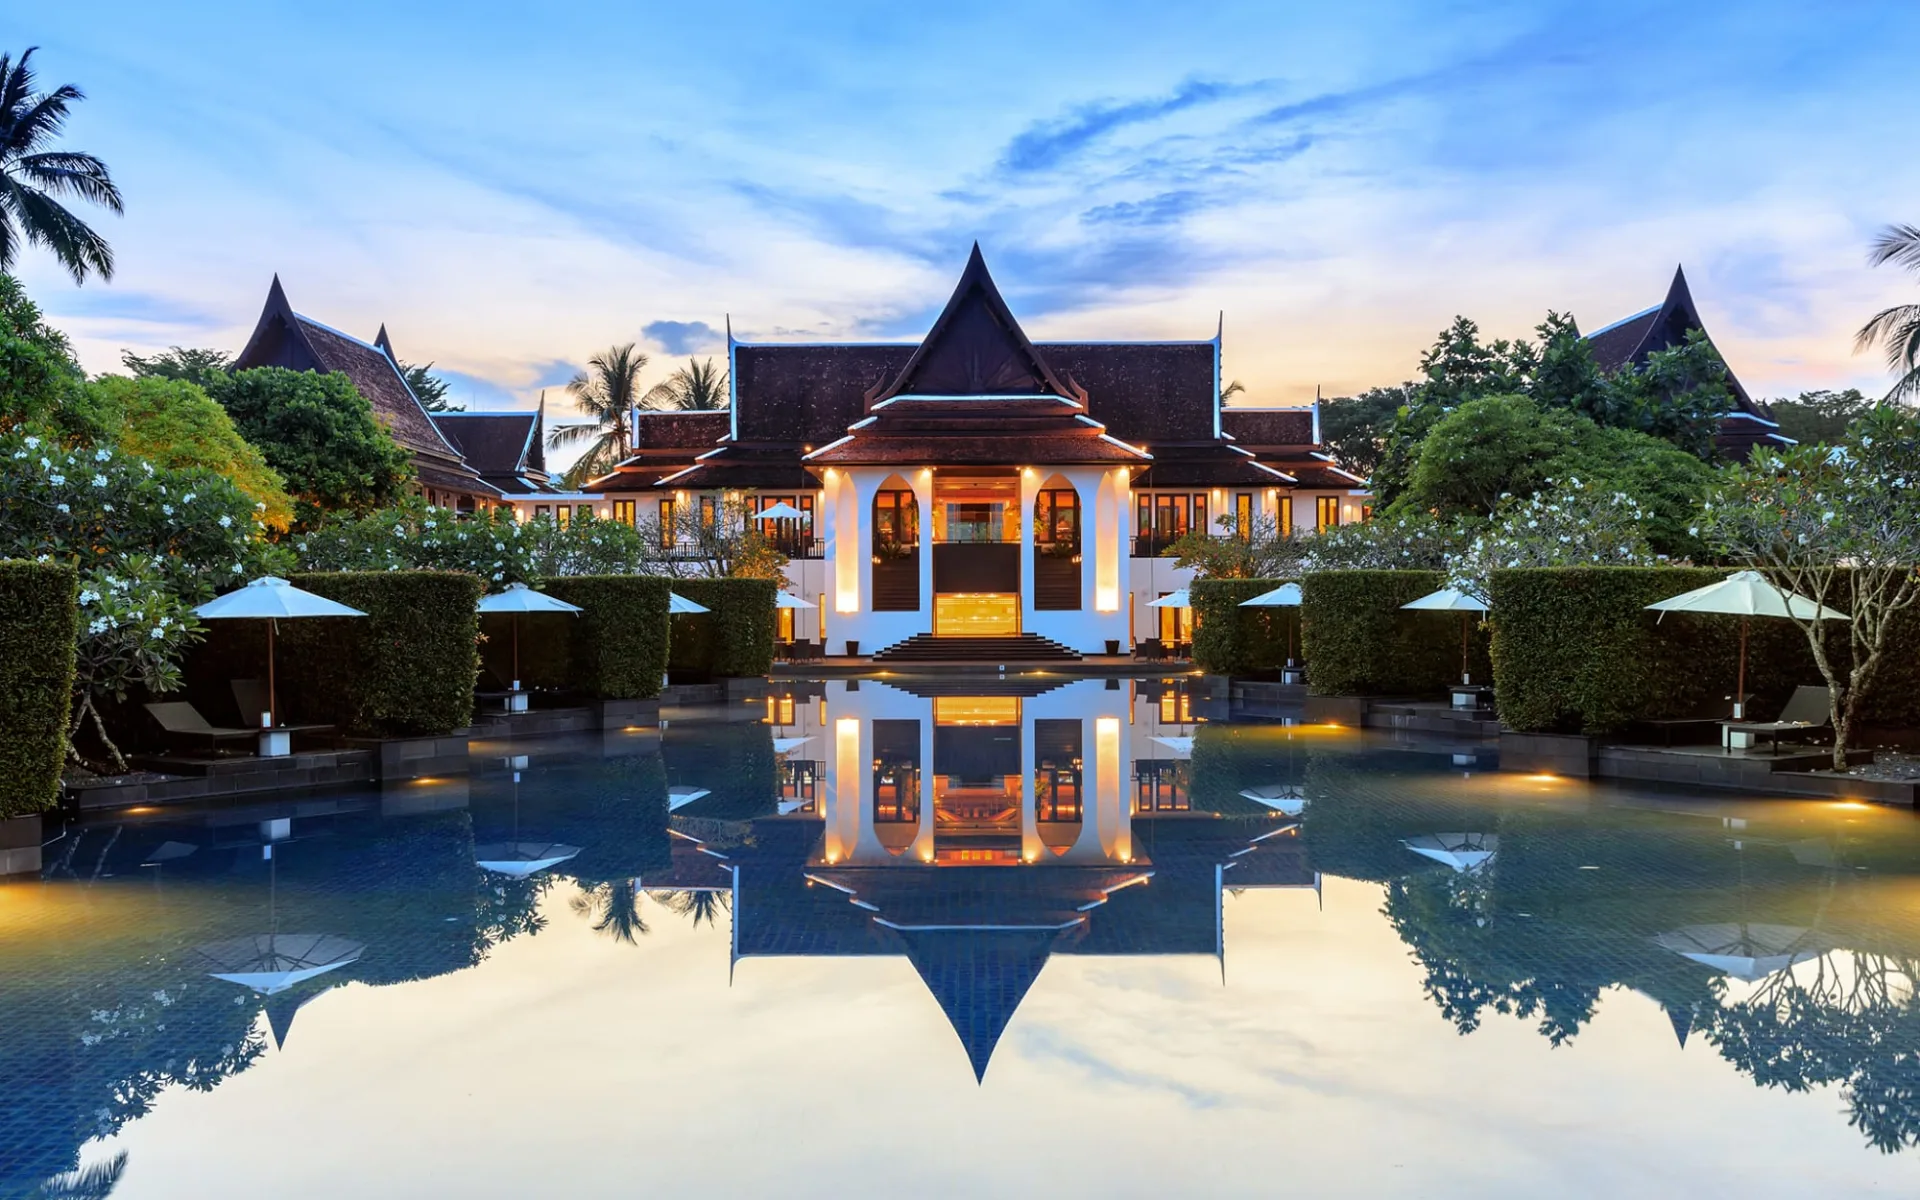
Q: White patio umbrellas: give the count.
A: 9